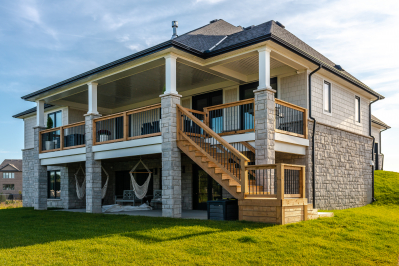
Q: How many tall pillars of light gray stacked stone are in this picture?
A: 4